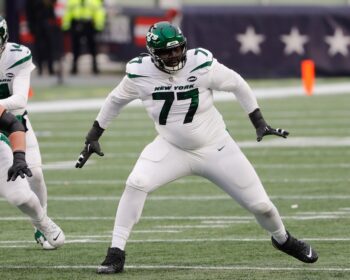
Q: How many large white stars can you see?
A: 3